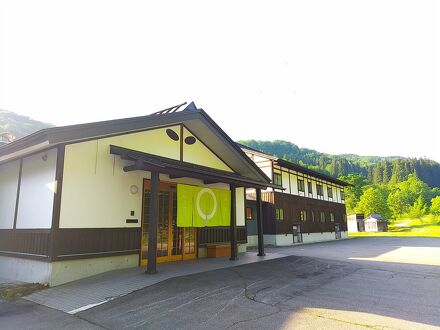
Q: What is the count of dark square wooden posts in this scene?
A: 3